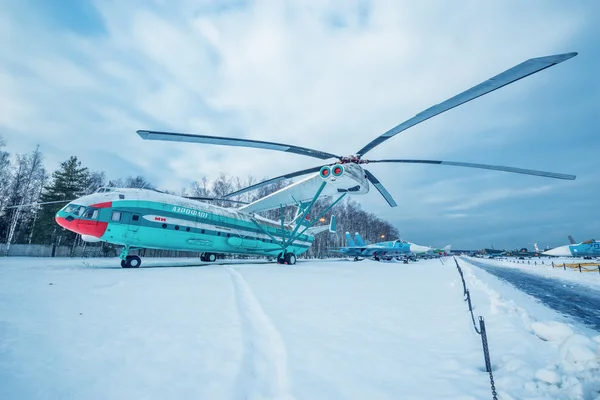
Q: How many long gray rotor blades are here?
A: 5